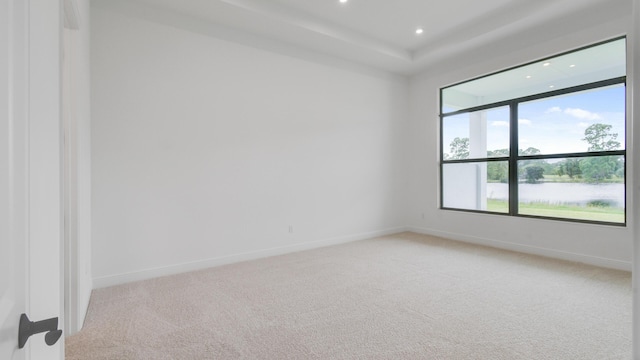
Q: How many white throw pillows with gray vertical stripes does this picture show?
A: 0